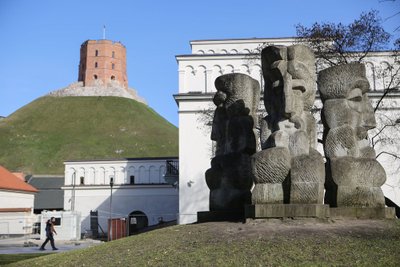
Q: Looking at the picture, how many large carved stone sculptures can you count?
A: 3